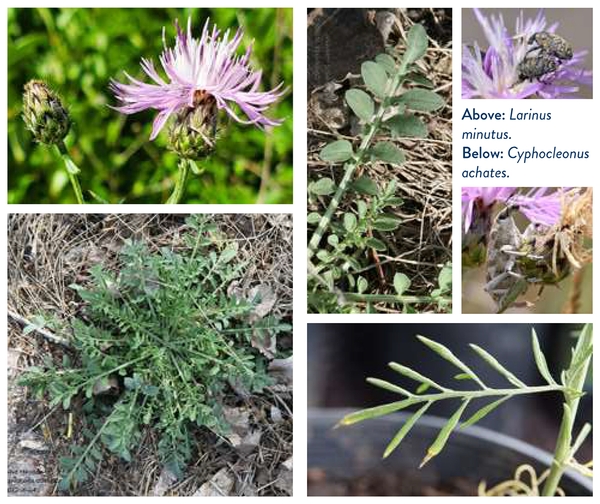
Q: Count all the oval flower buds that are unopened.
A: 1